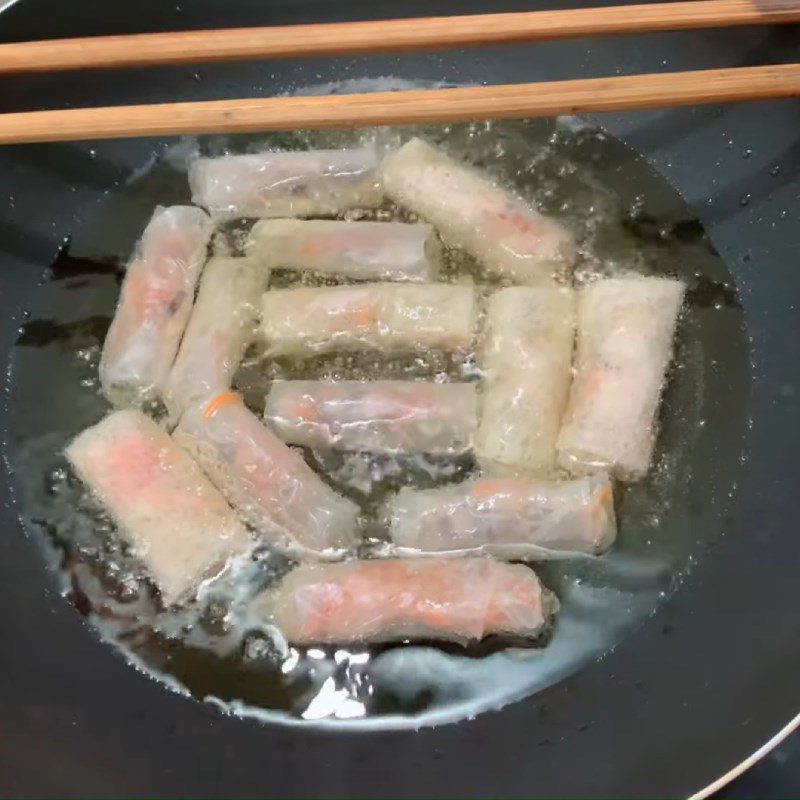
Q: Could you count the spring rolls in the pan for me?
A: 13